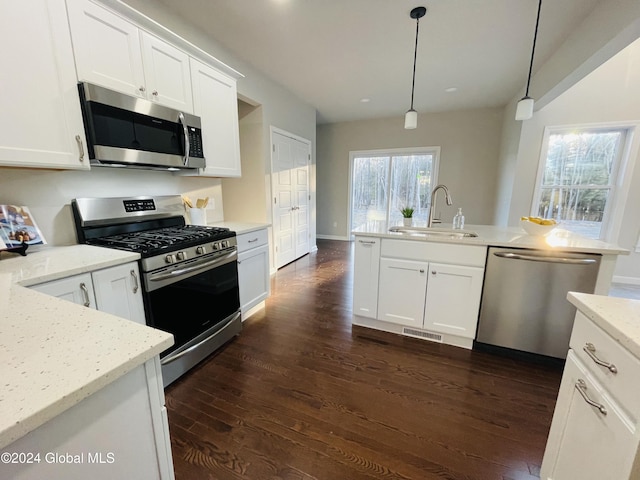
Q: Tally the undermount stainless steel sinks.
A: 1